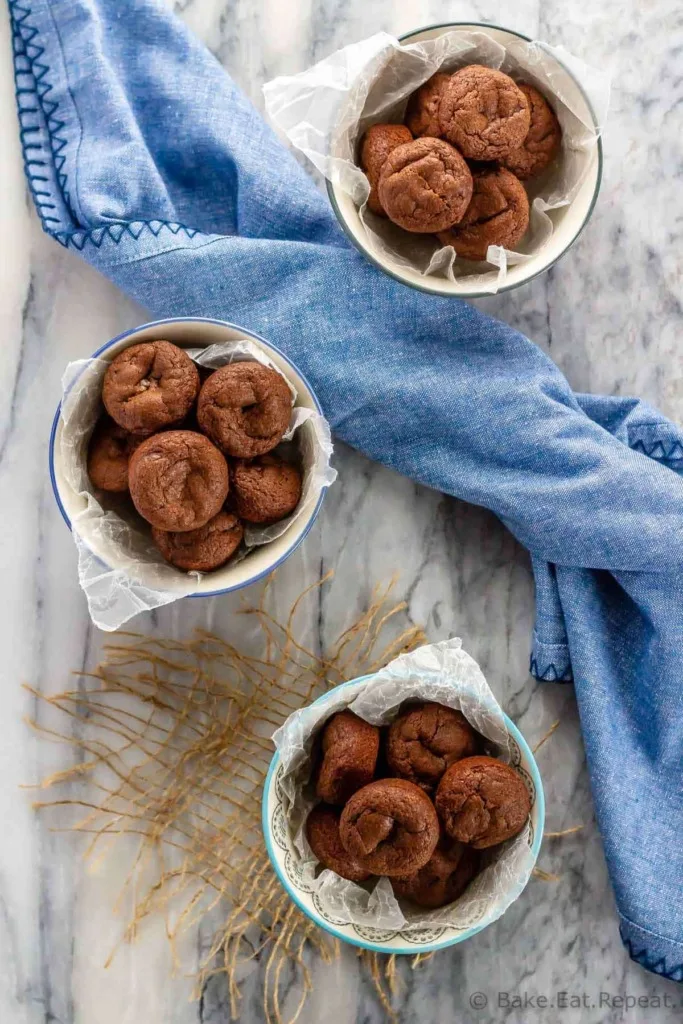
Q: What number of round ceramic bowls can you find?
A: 3